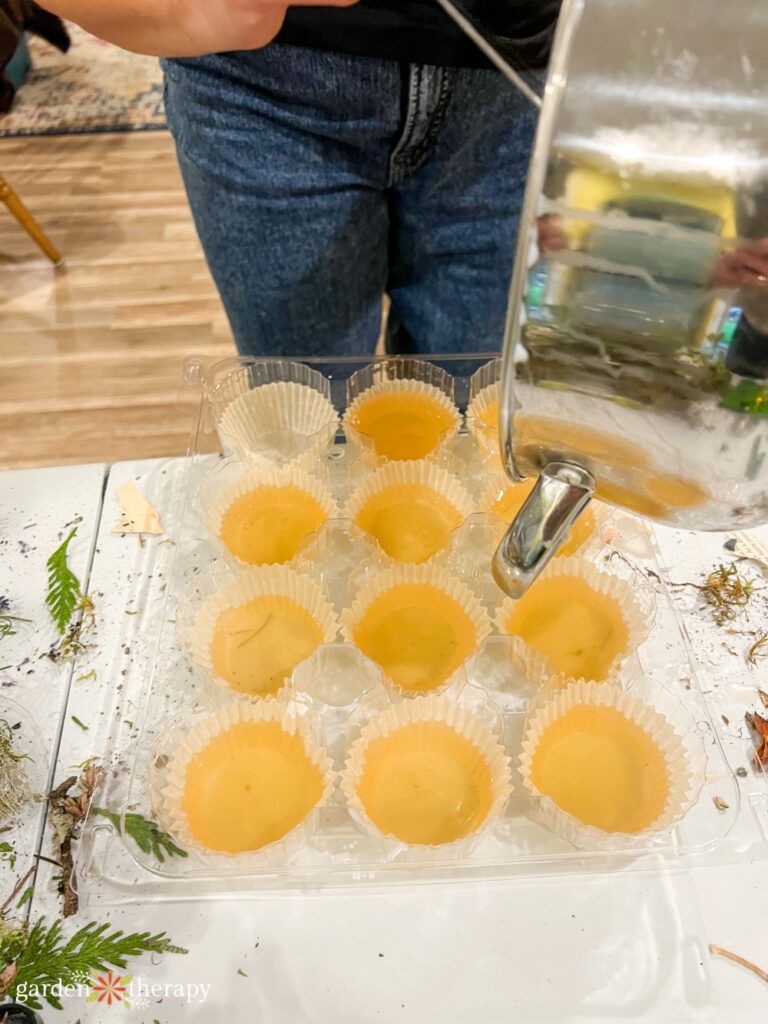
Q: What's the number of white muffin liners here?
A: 12